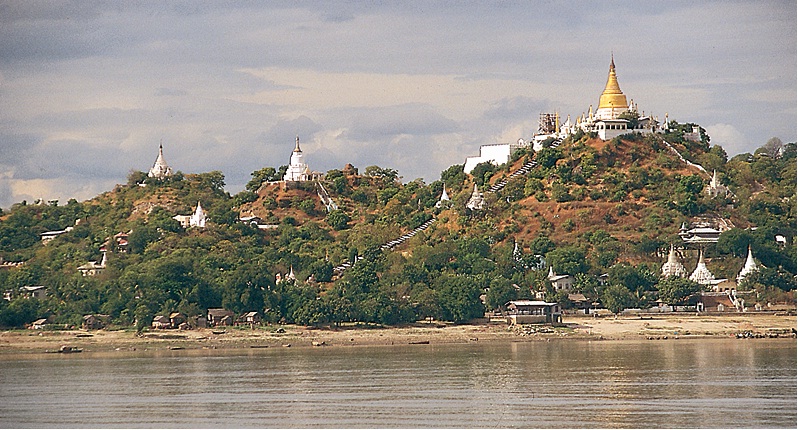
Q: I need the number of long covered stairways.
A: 1